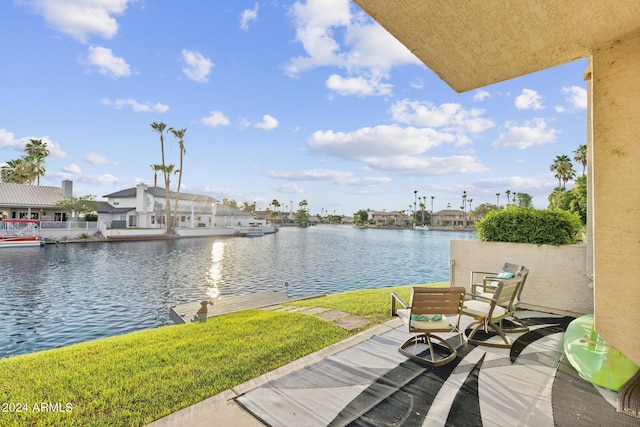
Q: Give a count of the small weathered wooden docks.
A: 1